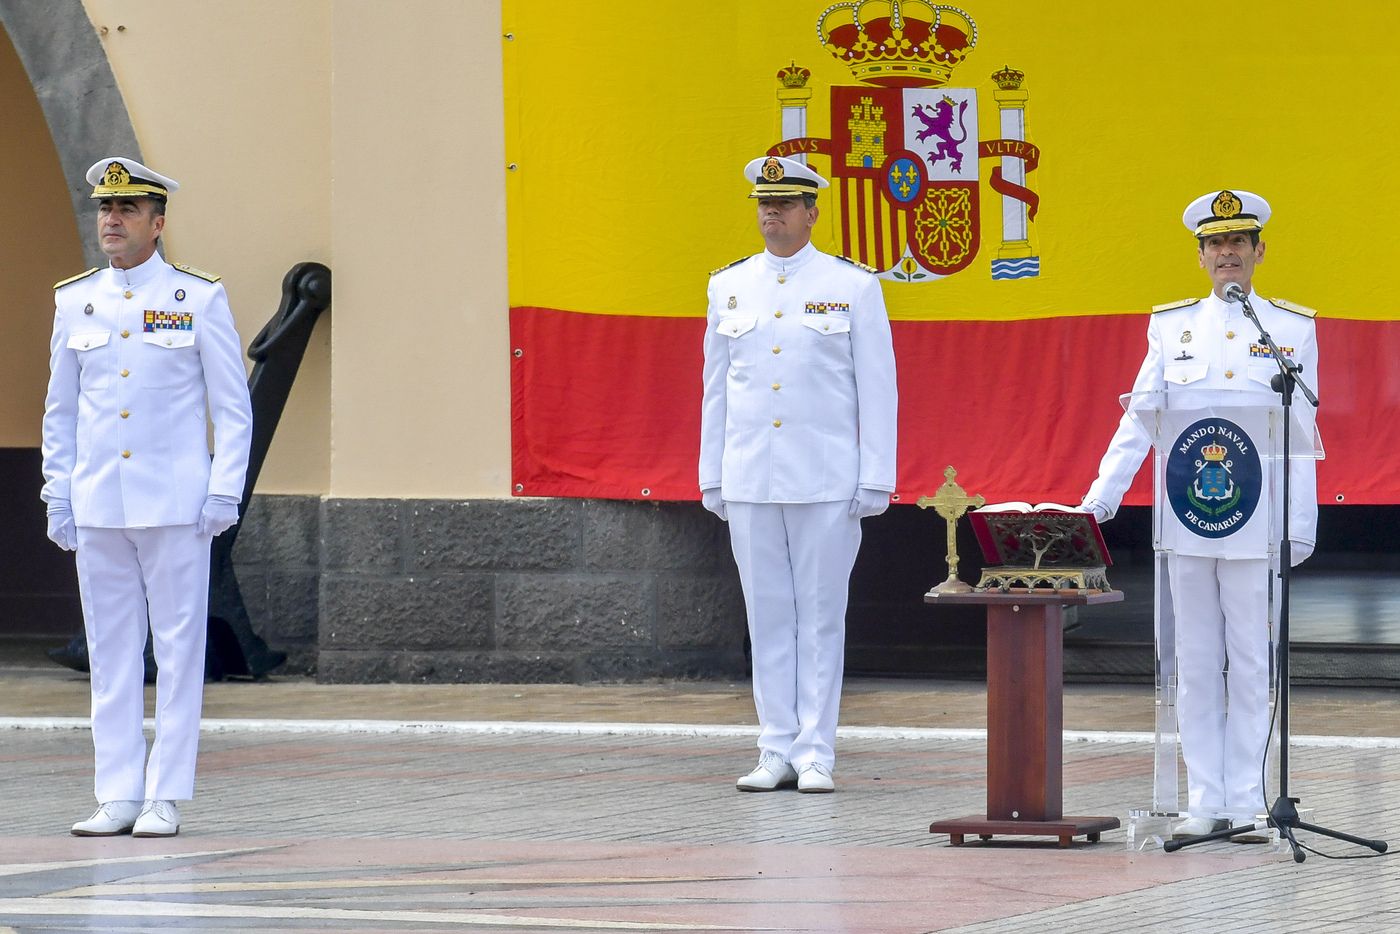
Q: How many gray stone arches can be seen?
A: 1